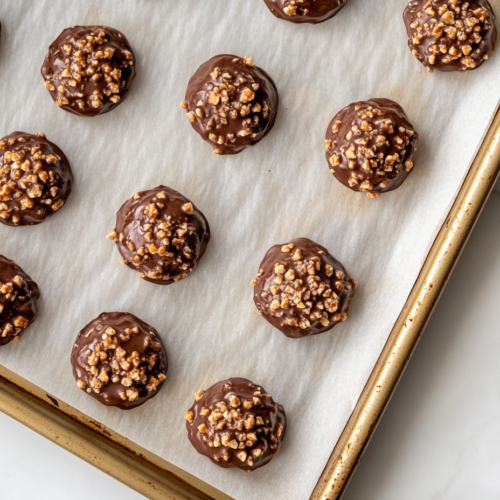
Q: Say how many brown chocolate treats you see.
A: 11